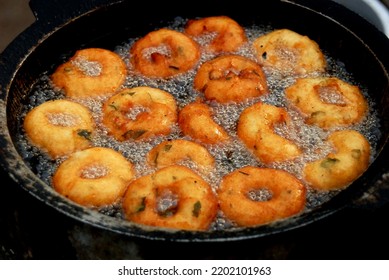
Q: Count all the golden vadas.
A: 15